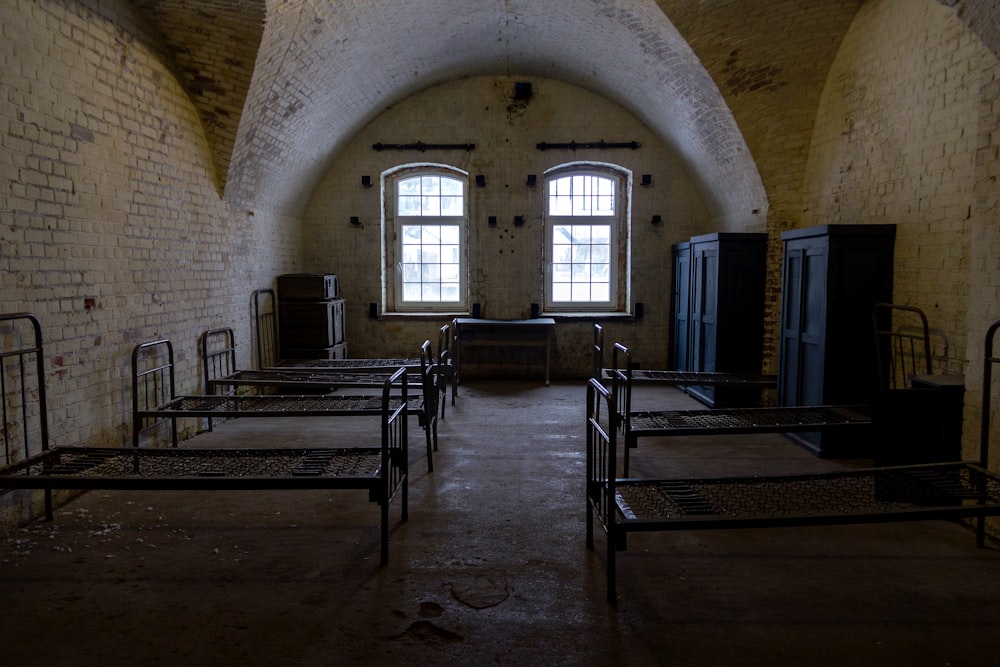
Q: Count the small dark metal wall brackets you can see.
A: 12